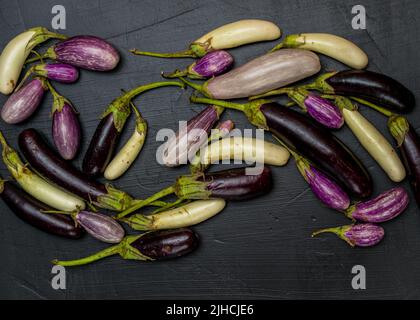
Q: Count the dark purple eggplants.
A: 8